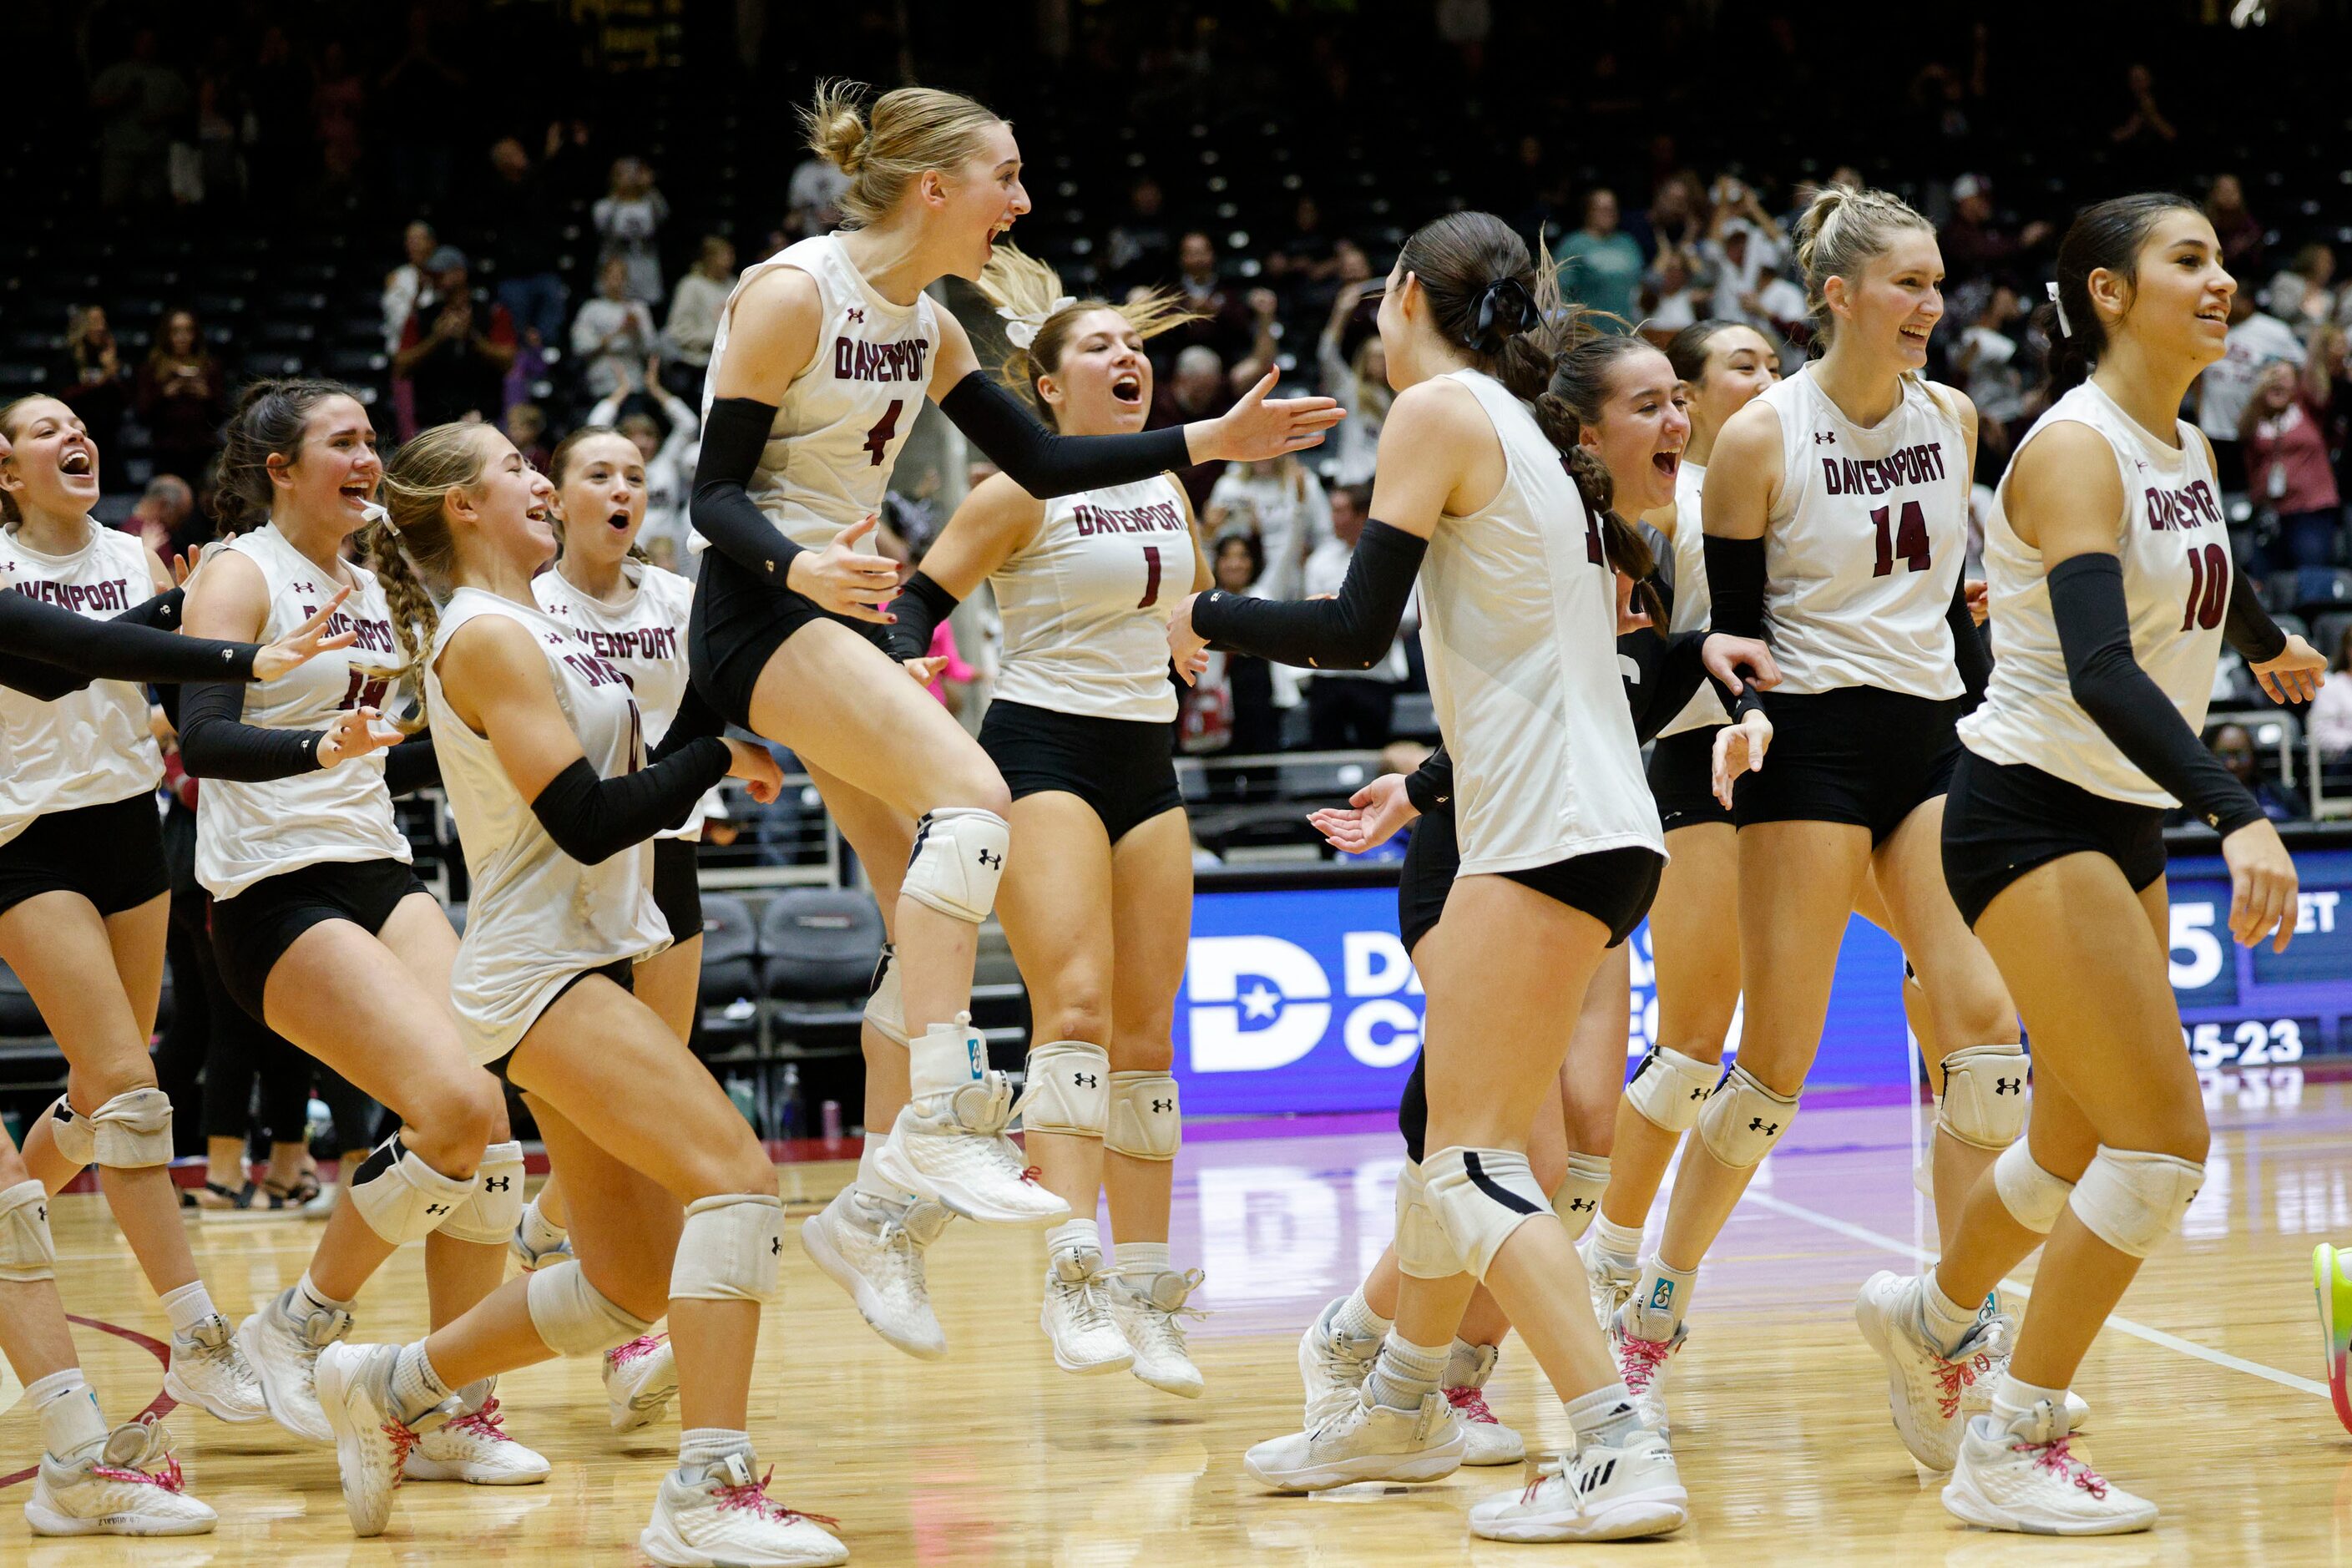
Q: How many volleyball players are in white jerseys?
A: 10